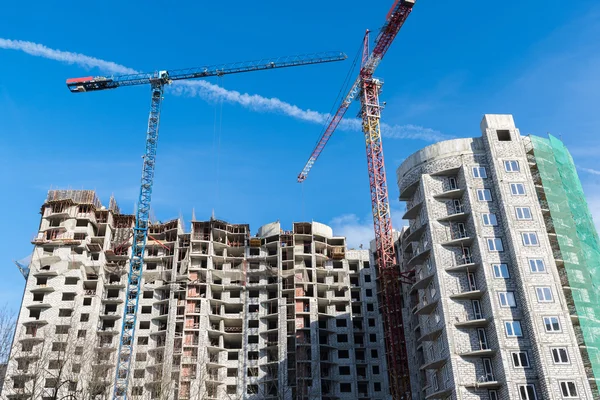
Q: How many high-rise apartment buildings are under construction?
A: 2